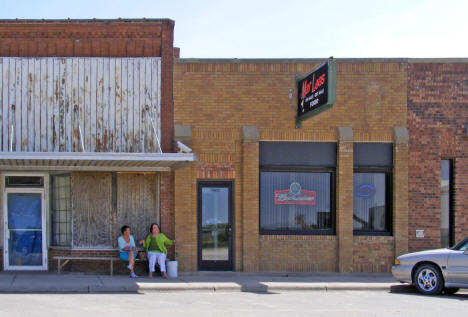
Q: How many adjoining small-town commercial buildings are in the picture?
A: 3